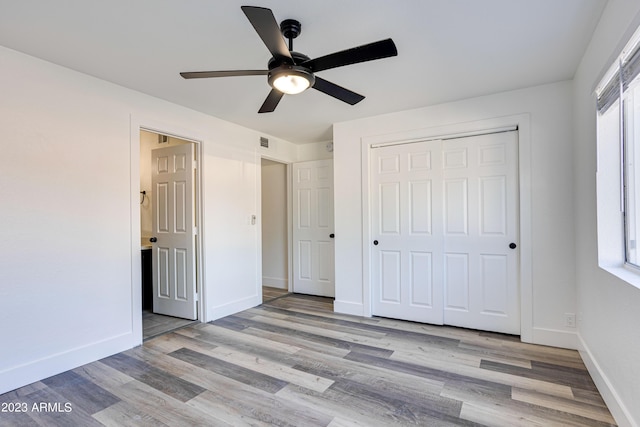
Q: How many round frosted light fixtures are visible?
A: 1